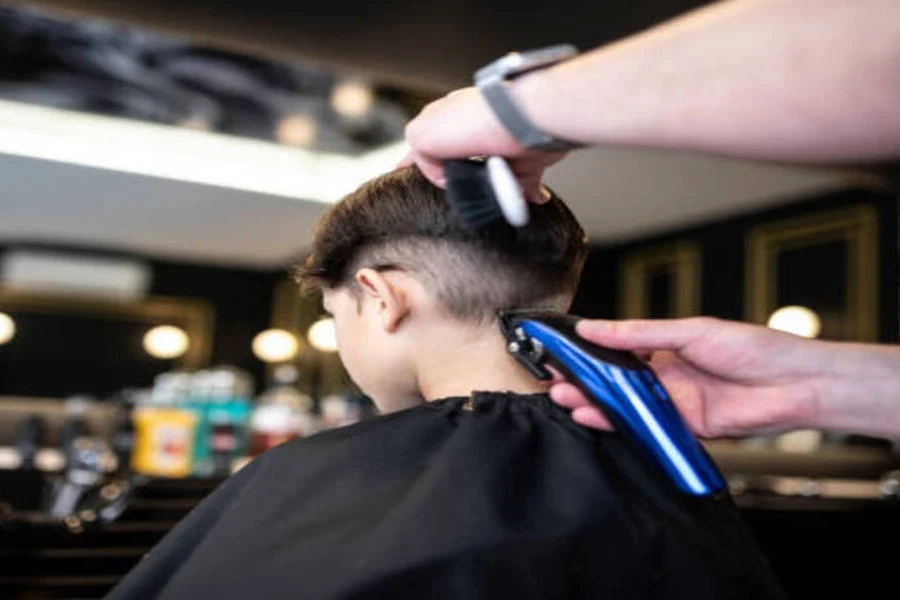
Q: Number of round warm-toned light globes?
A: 5